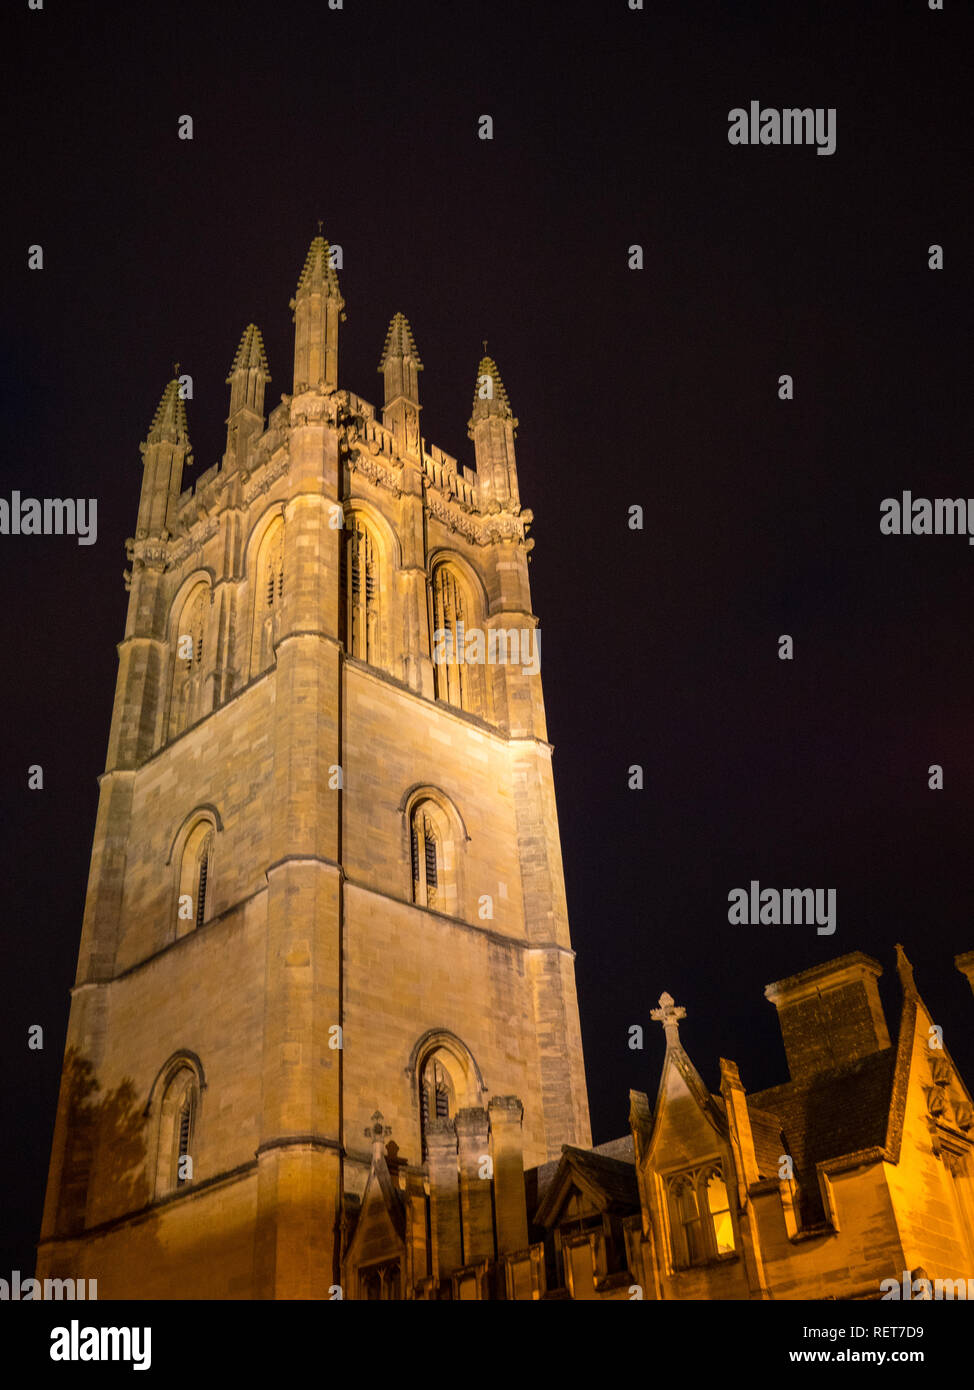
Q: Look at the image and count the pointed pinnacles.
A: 5